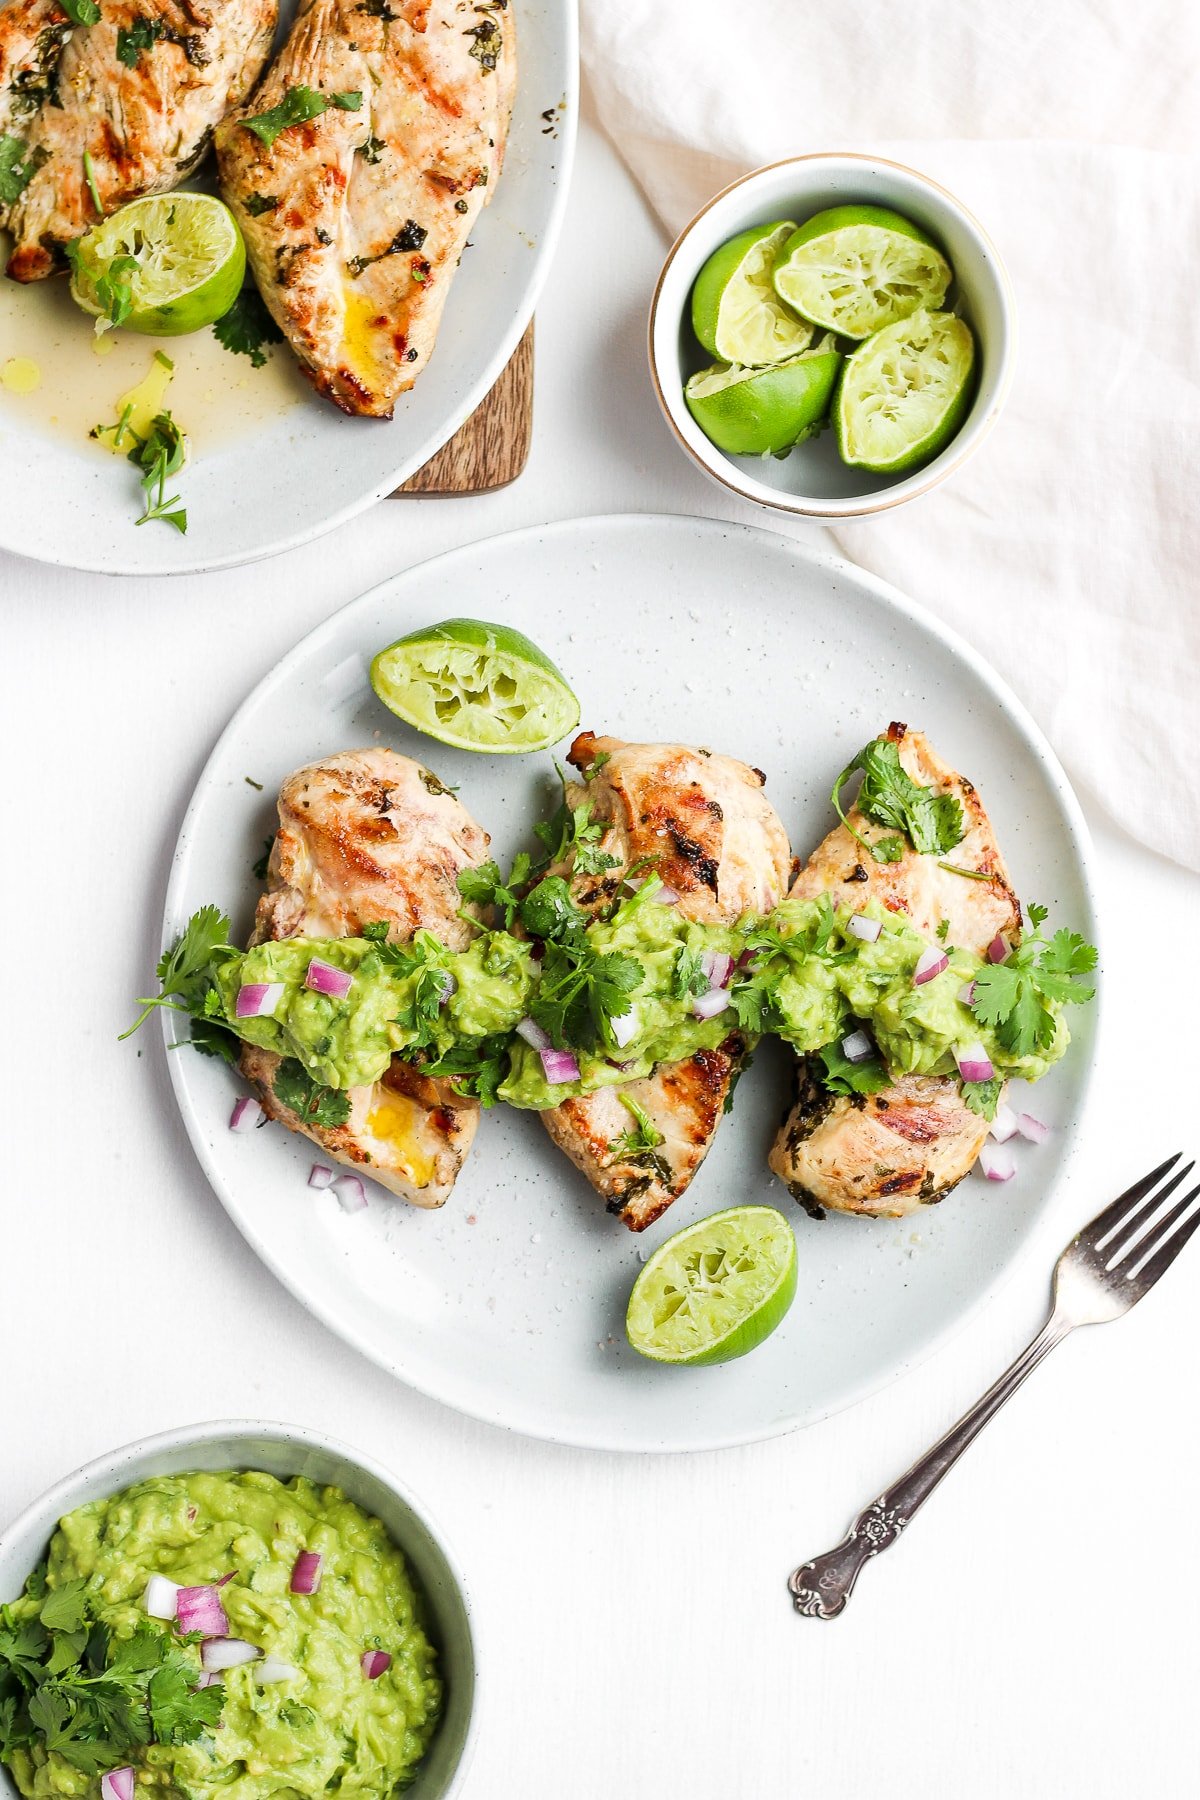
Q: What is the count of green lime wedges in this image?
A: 7